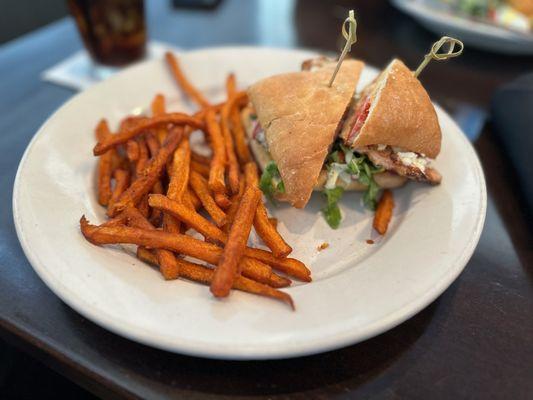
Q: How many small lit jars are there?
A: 0